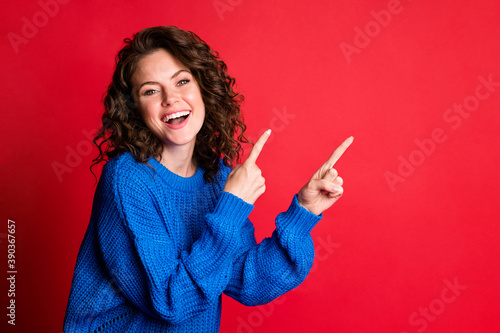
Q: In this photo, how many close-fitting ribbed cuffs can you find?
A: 2